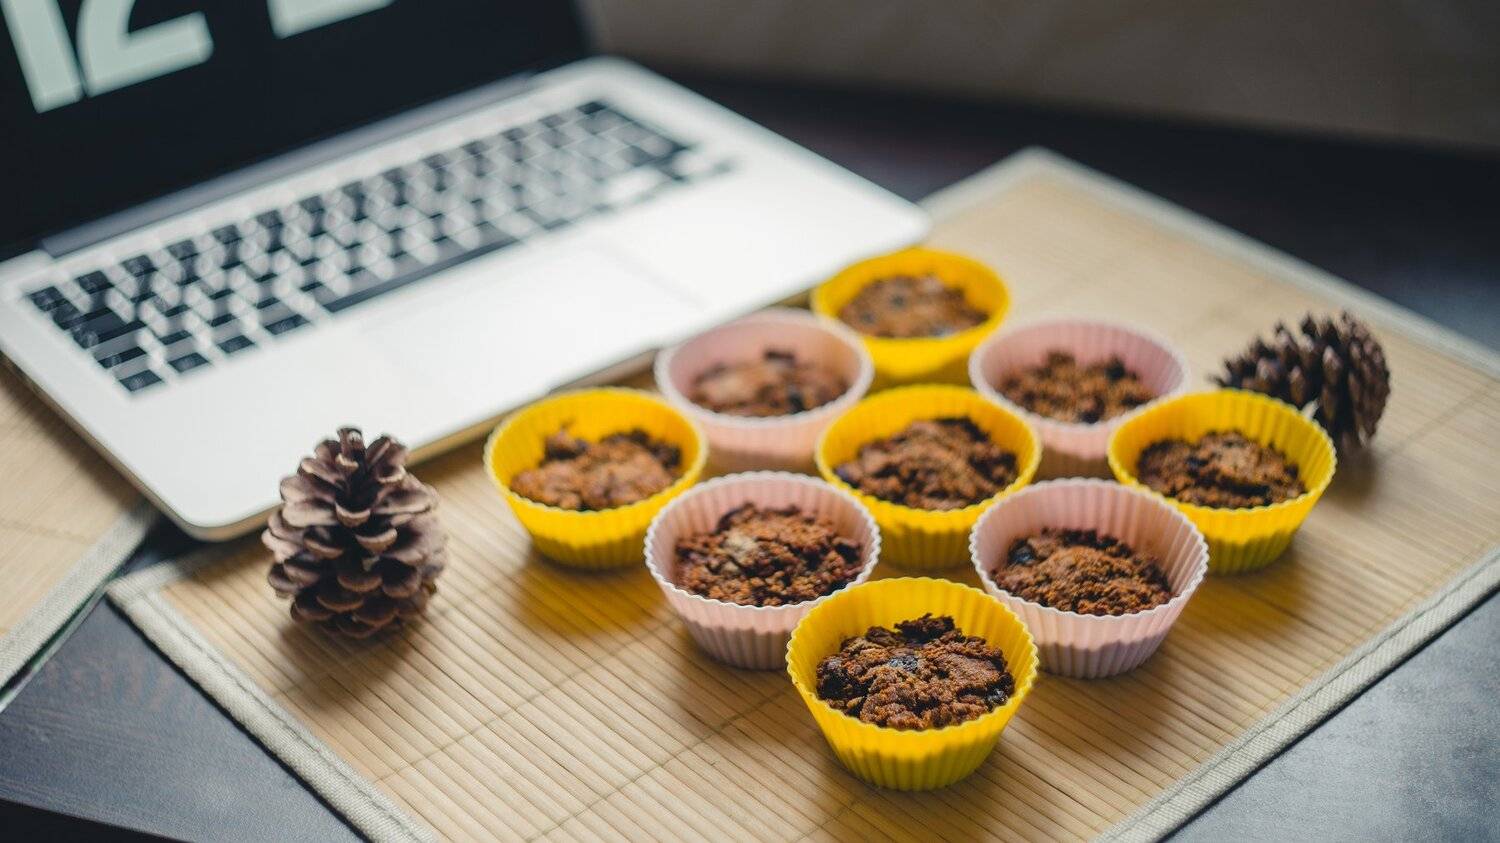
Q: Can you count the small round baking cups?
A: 9